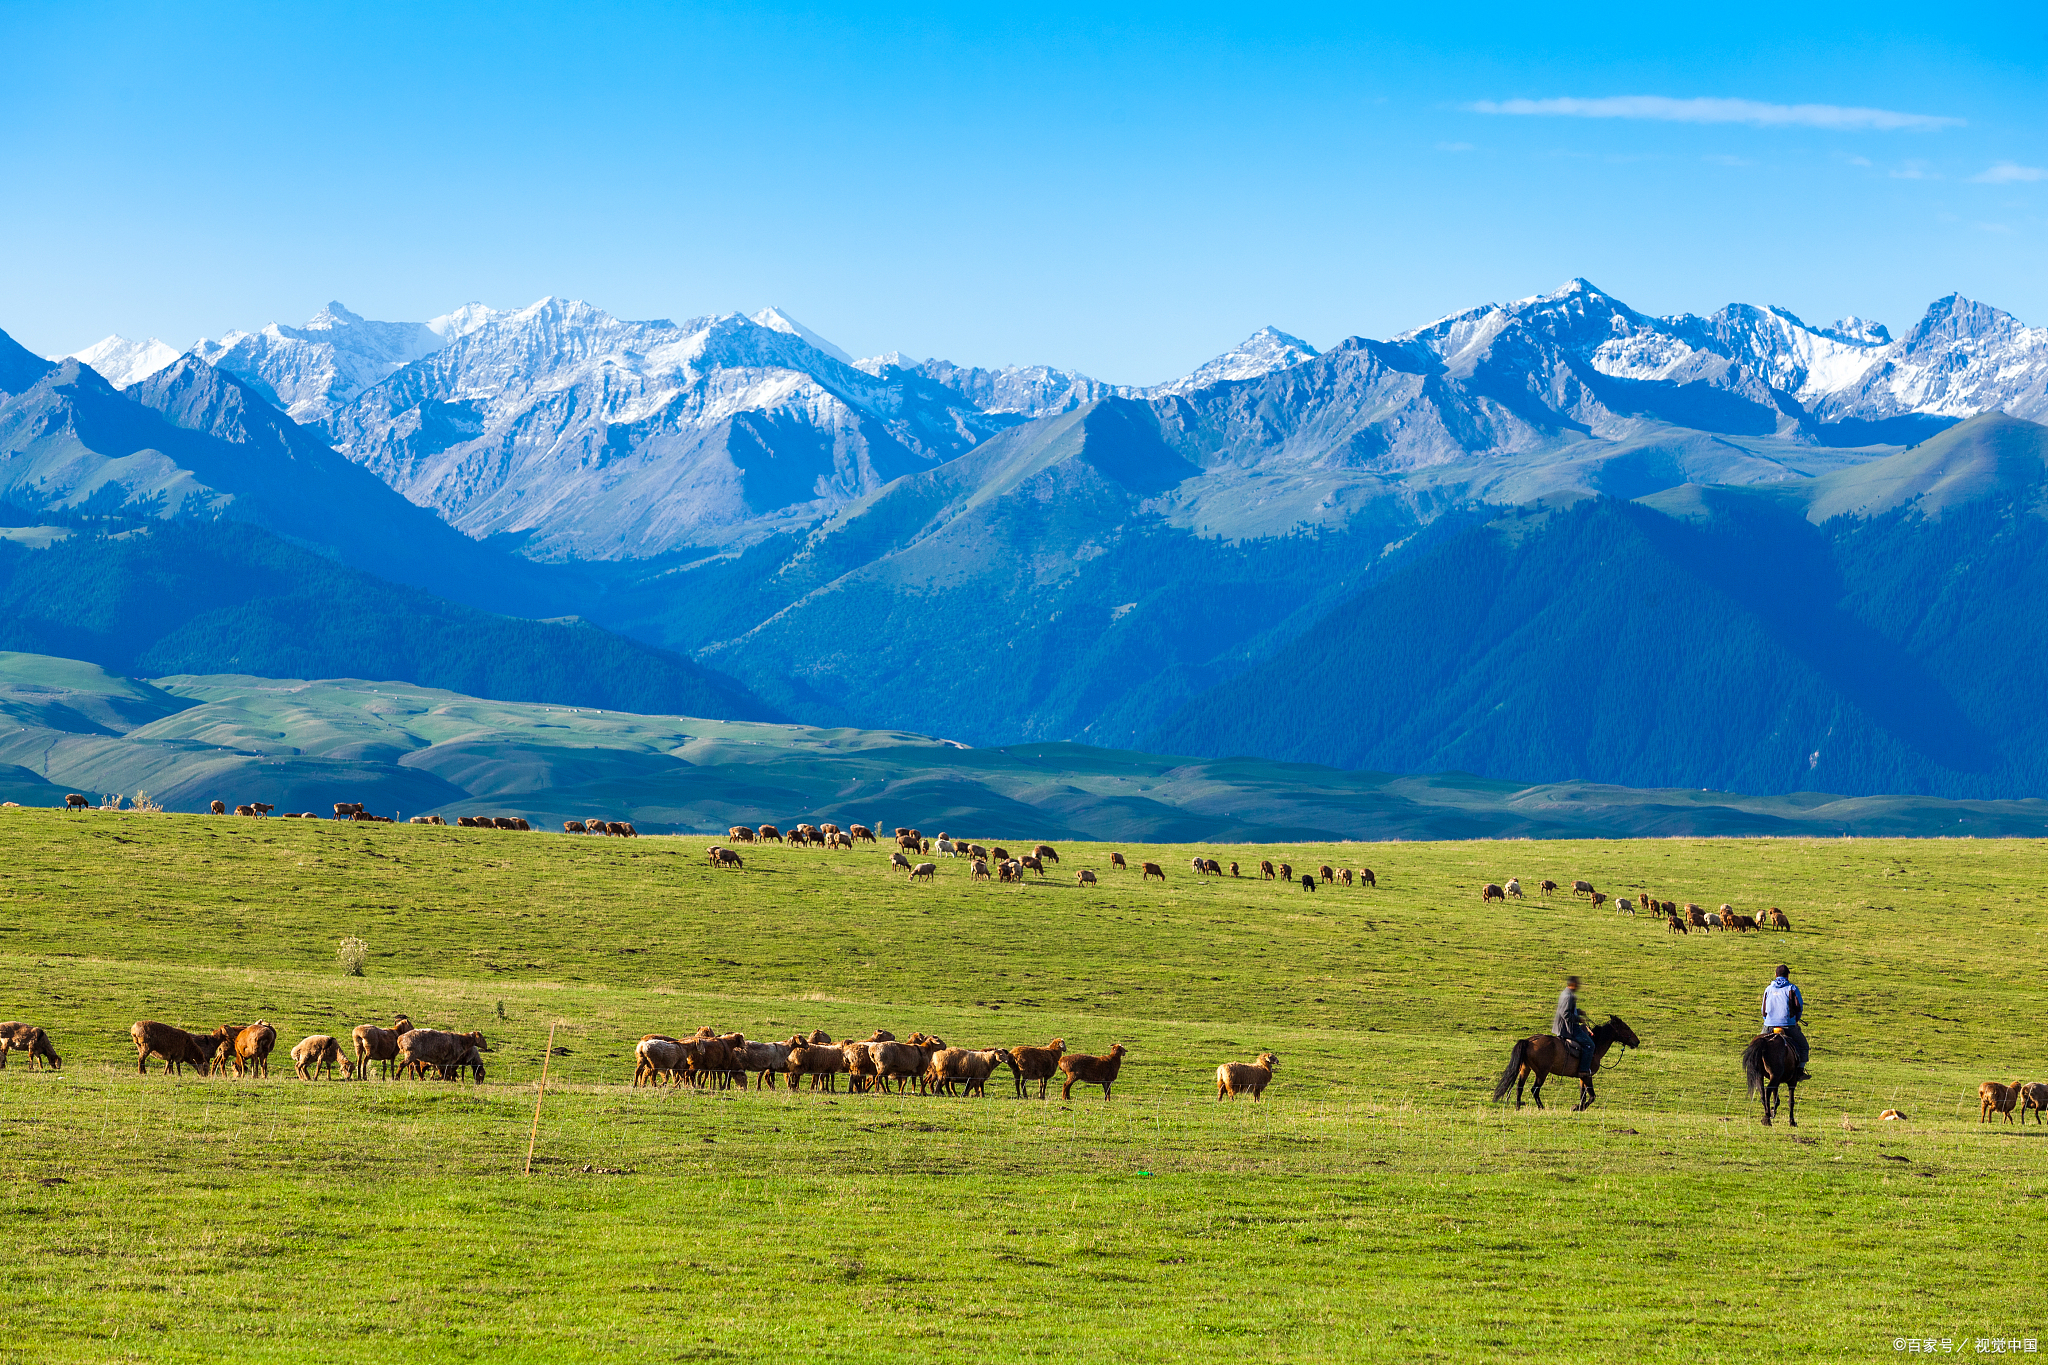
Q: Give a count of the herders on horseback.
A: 2